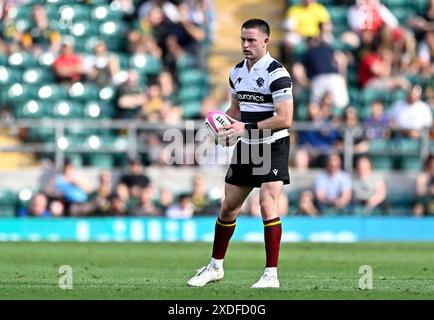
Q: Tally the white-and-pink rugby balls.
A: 1